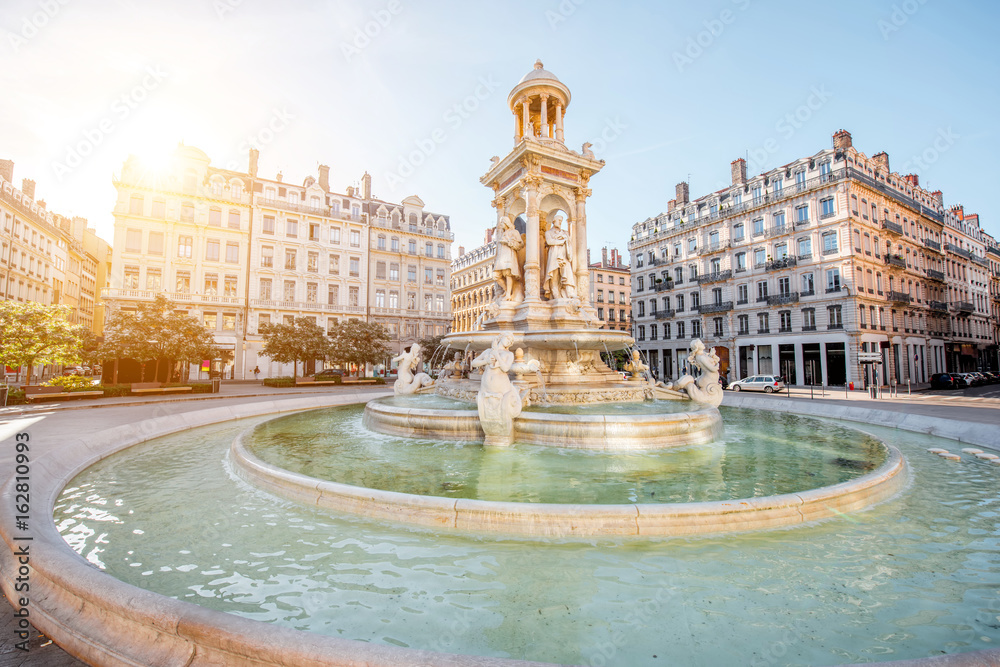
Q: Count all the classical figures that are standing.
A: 2